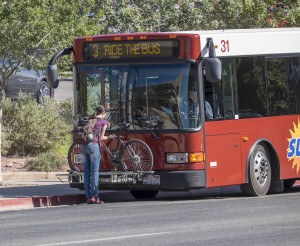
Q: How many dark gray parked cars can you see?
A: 1